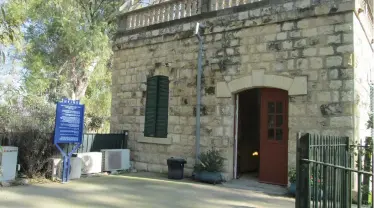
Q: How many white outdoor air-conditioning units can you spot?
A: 4